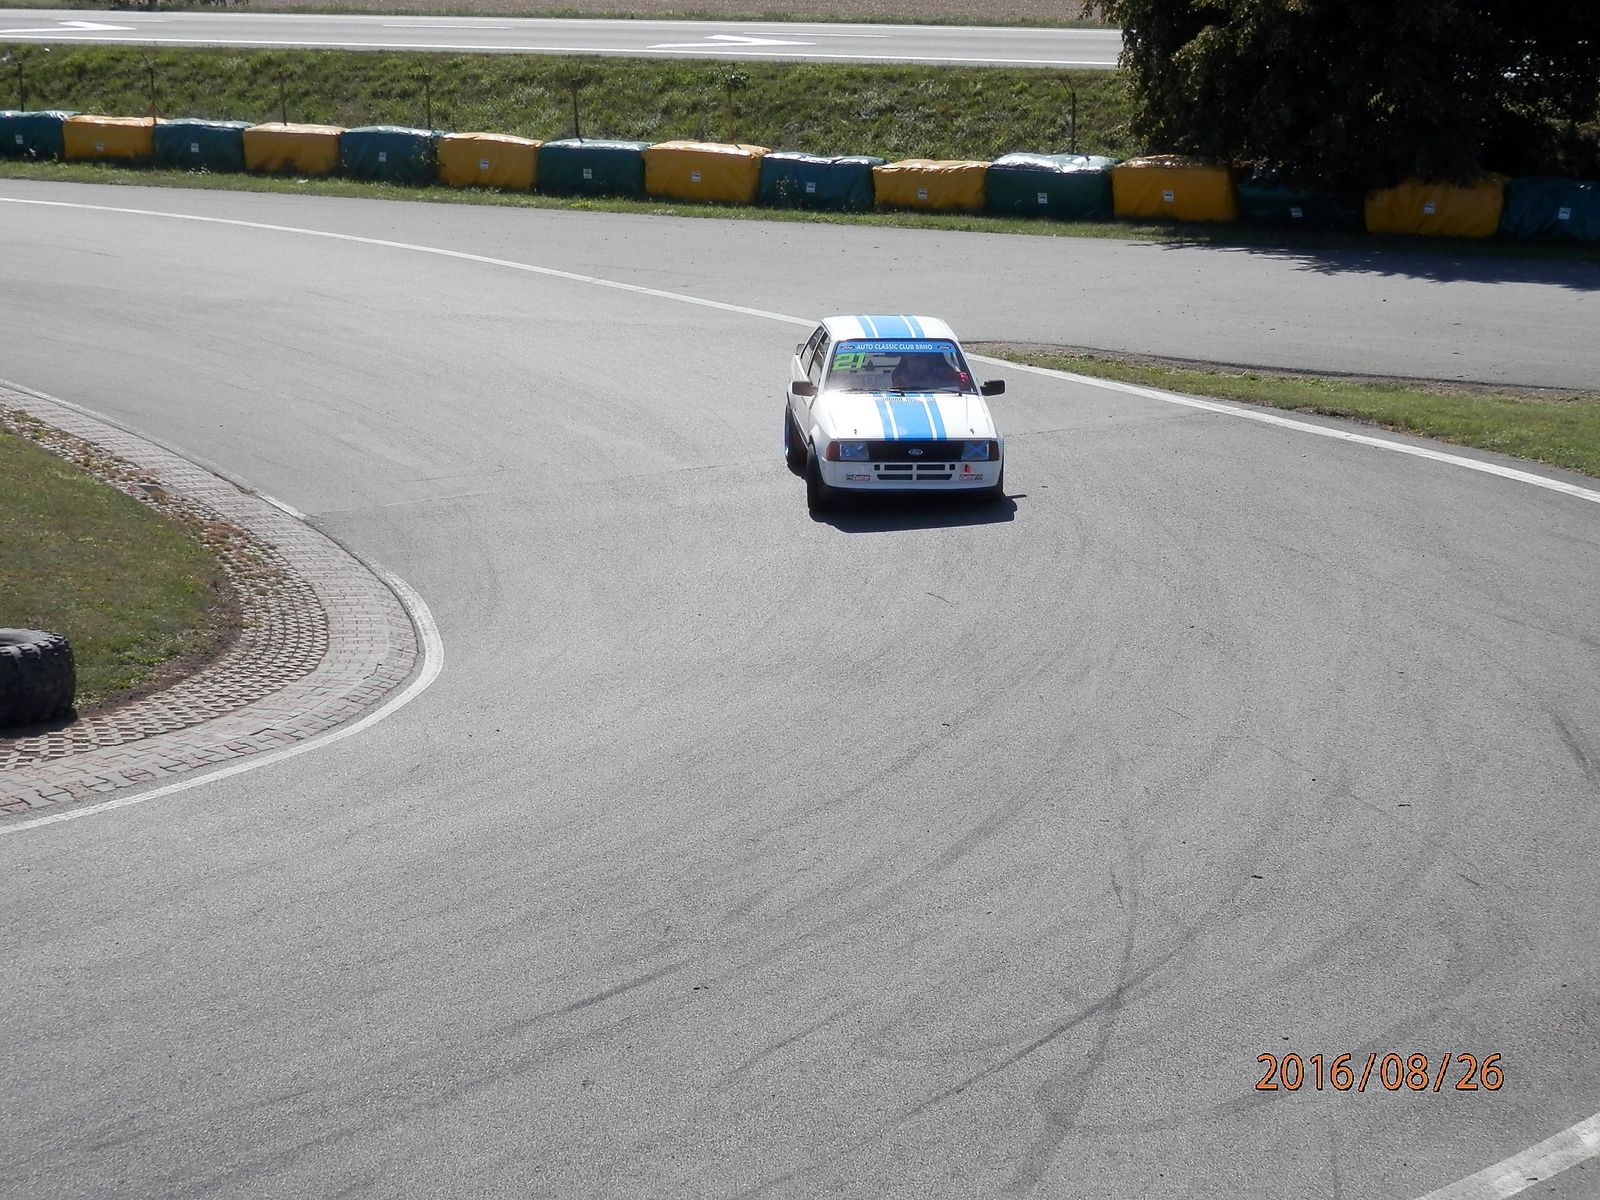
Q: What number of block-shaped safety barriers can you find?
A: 15